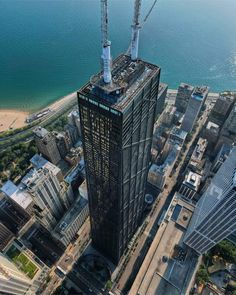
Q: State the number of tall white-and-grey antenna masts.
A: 2